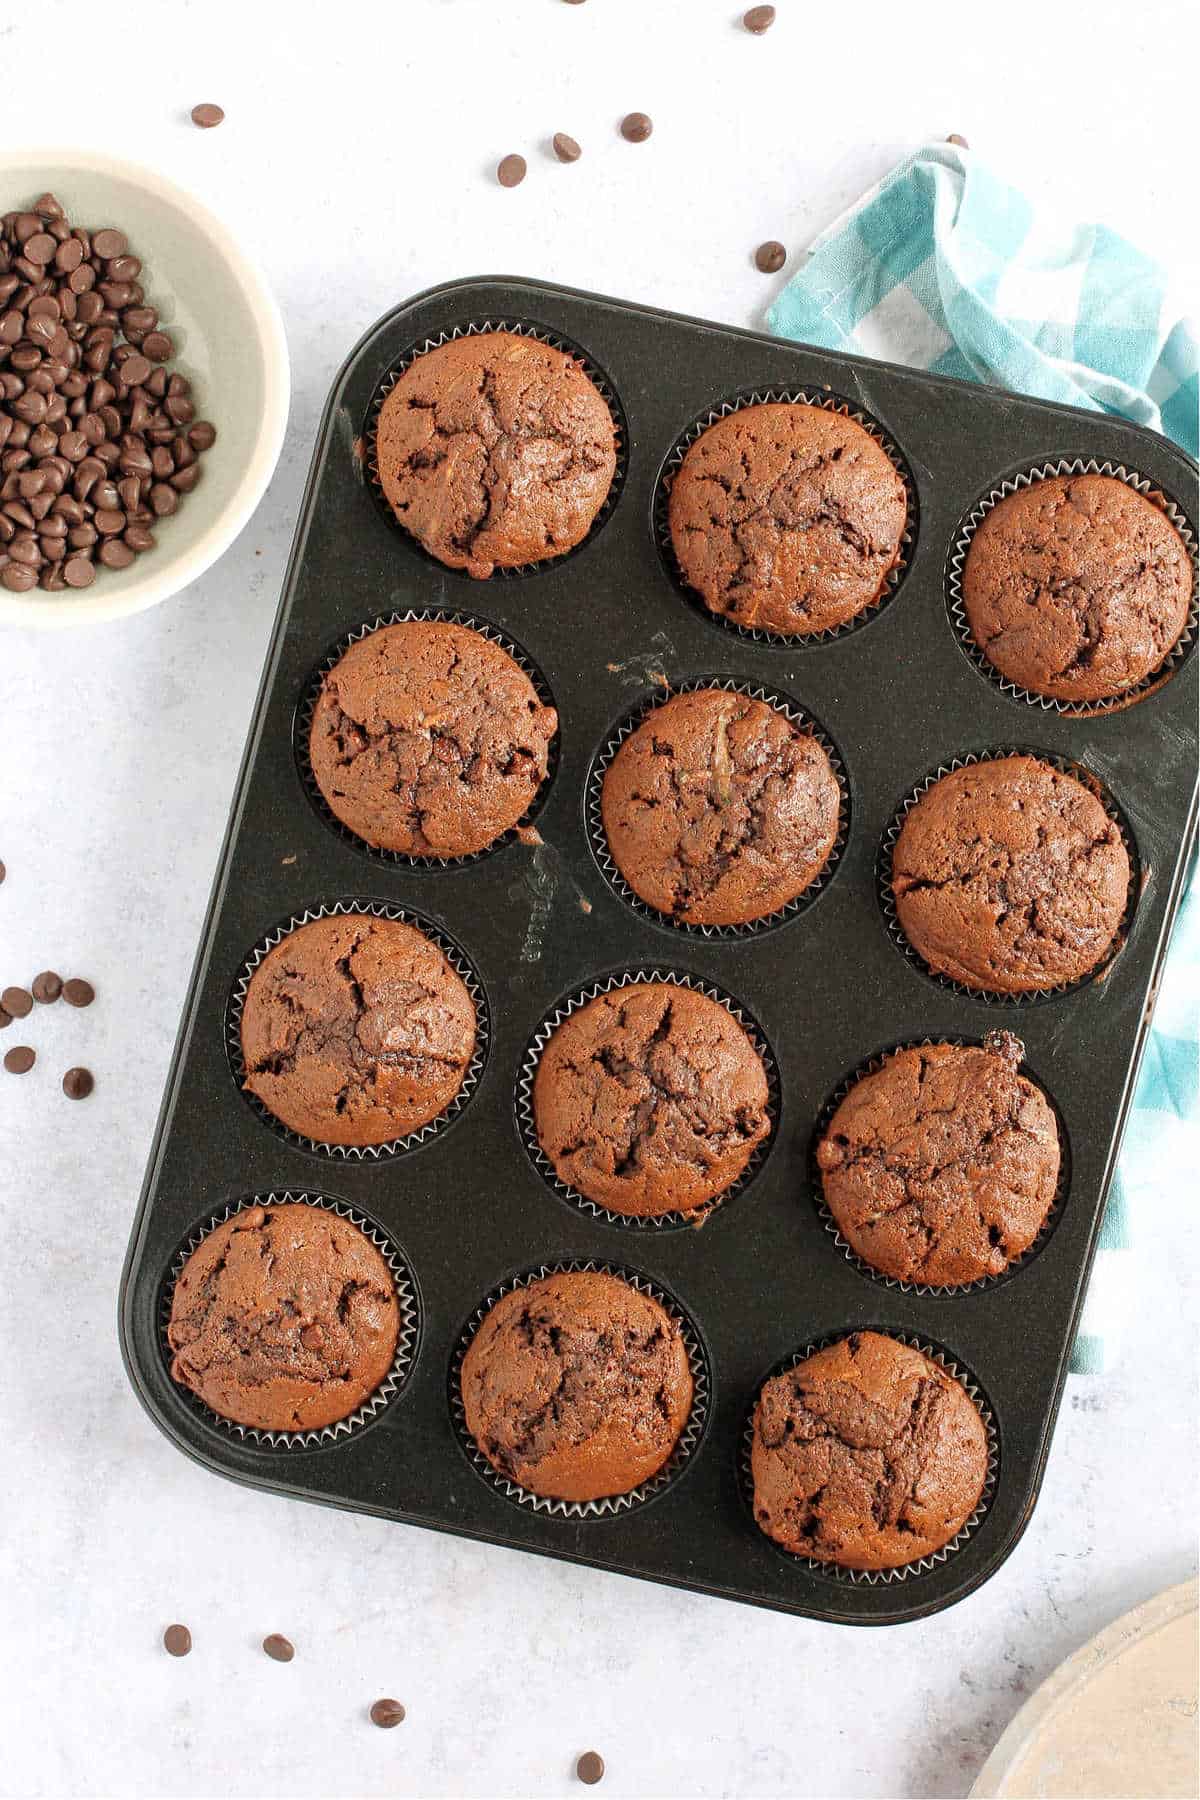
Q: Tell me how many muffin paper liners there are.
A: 12